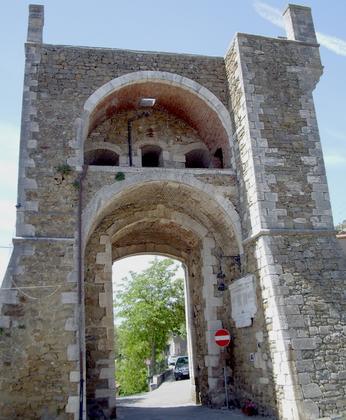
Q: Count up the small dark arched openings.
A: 3